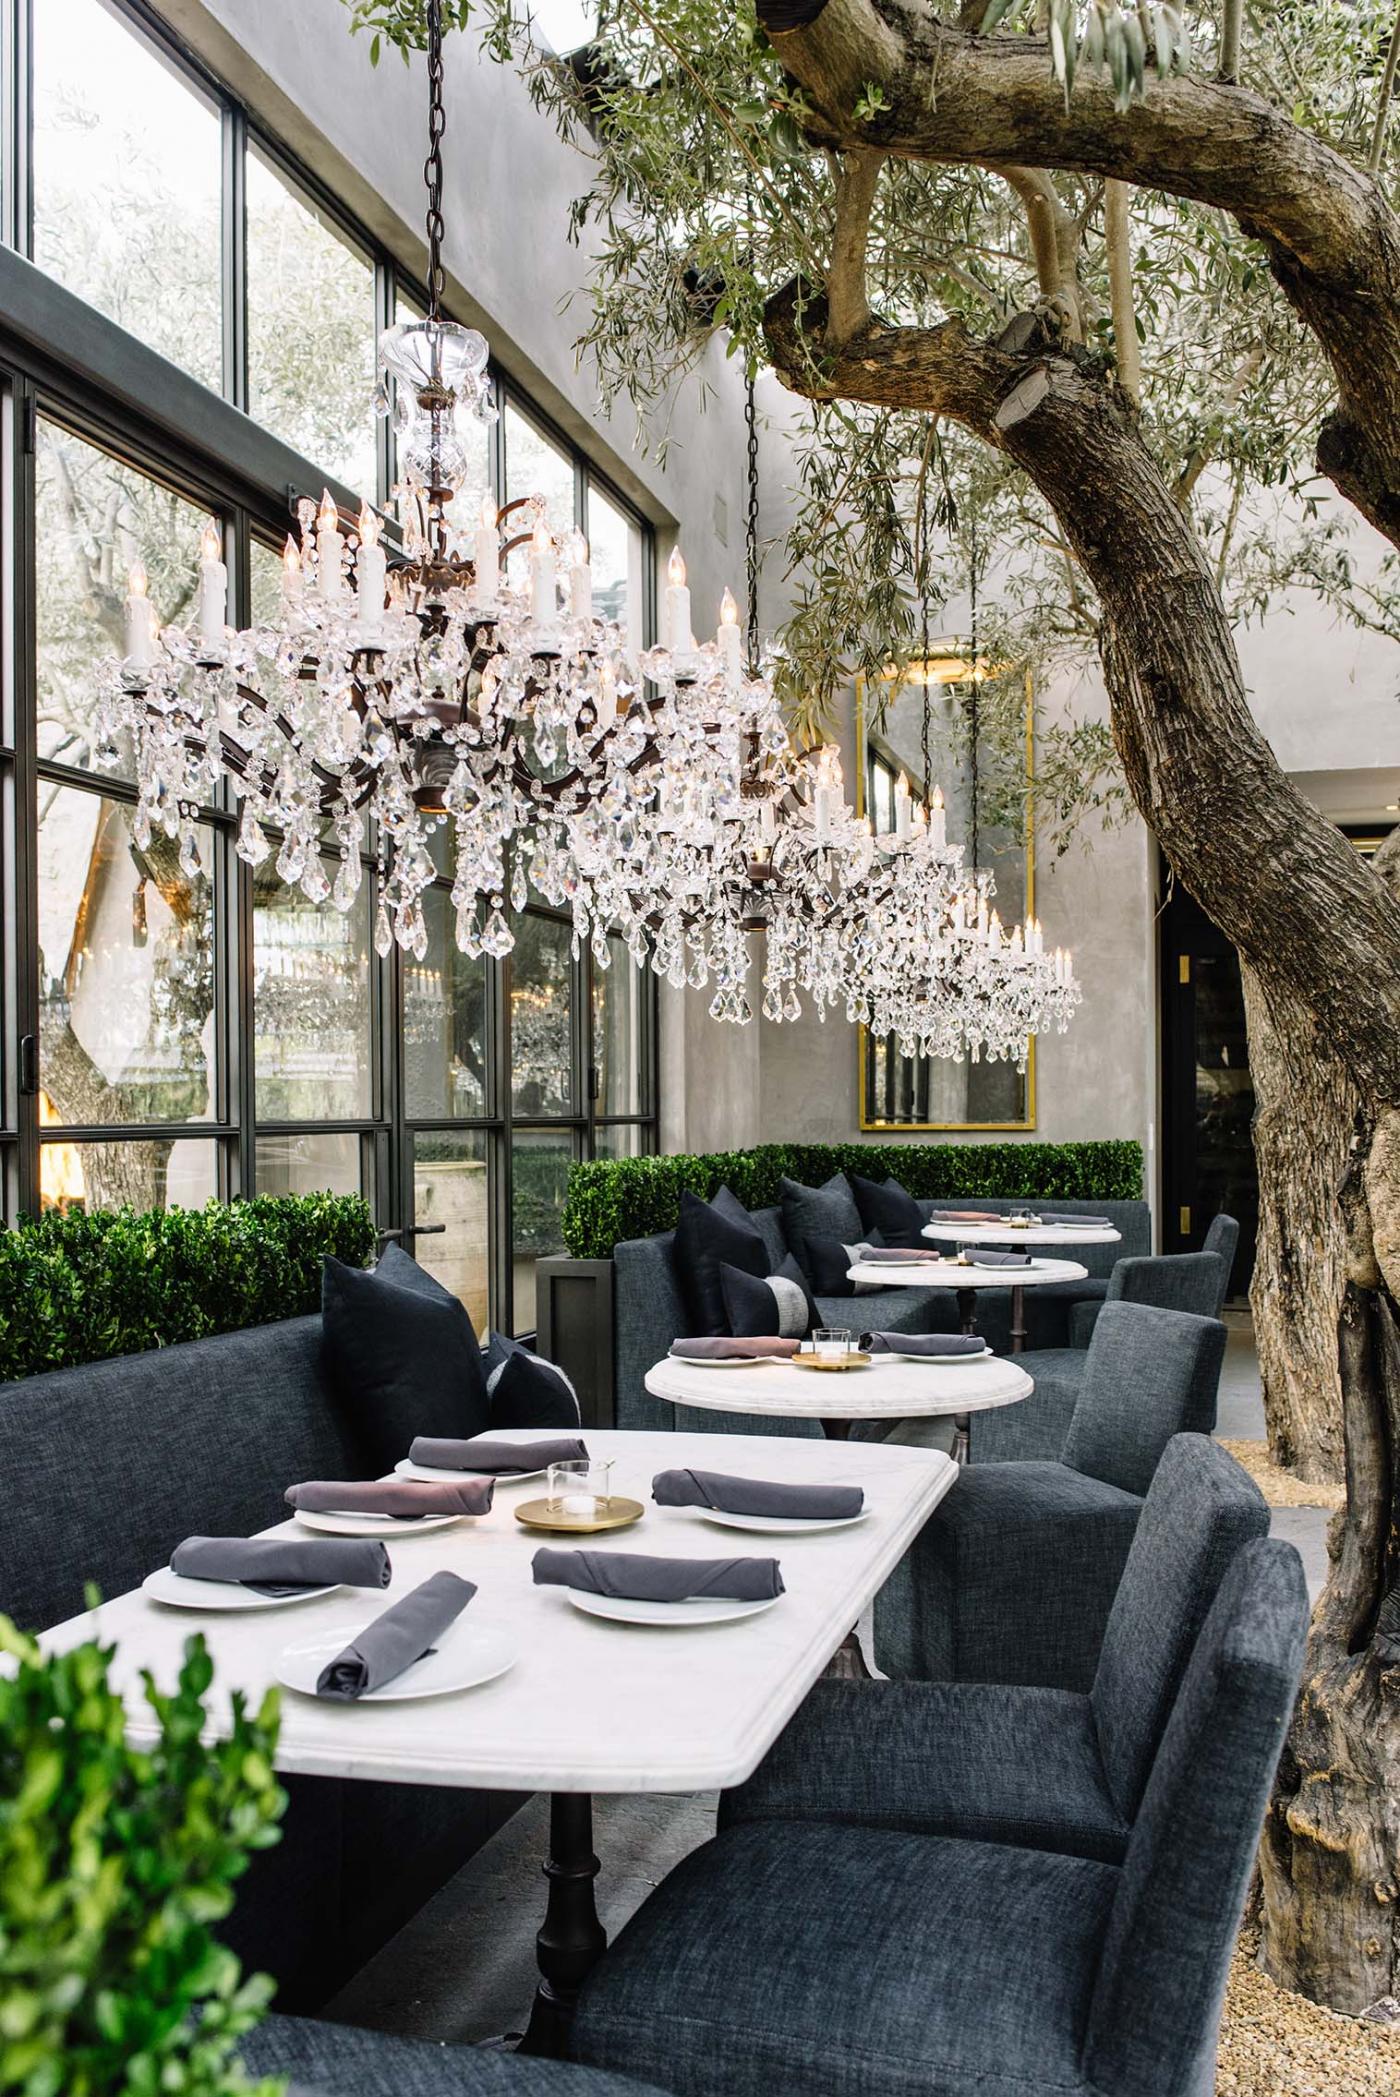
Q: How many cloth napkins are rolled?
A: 12